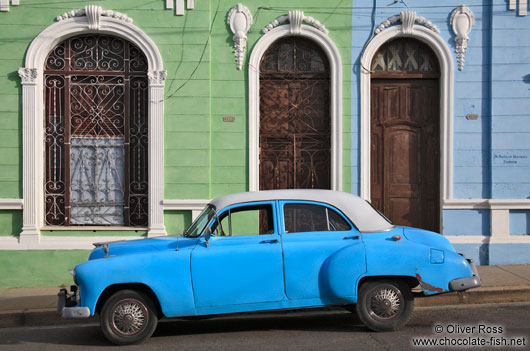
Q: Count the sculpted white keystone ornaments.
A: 3